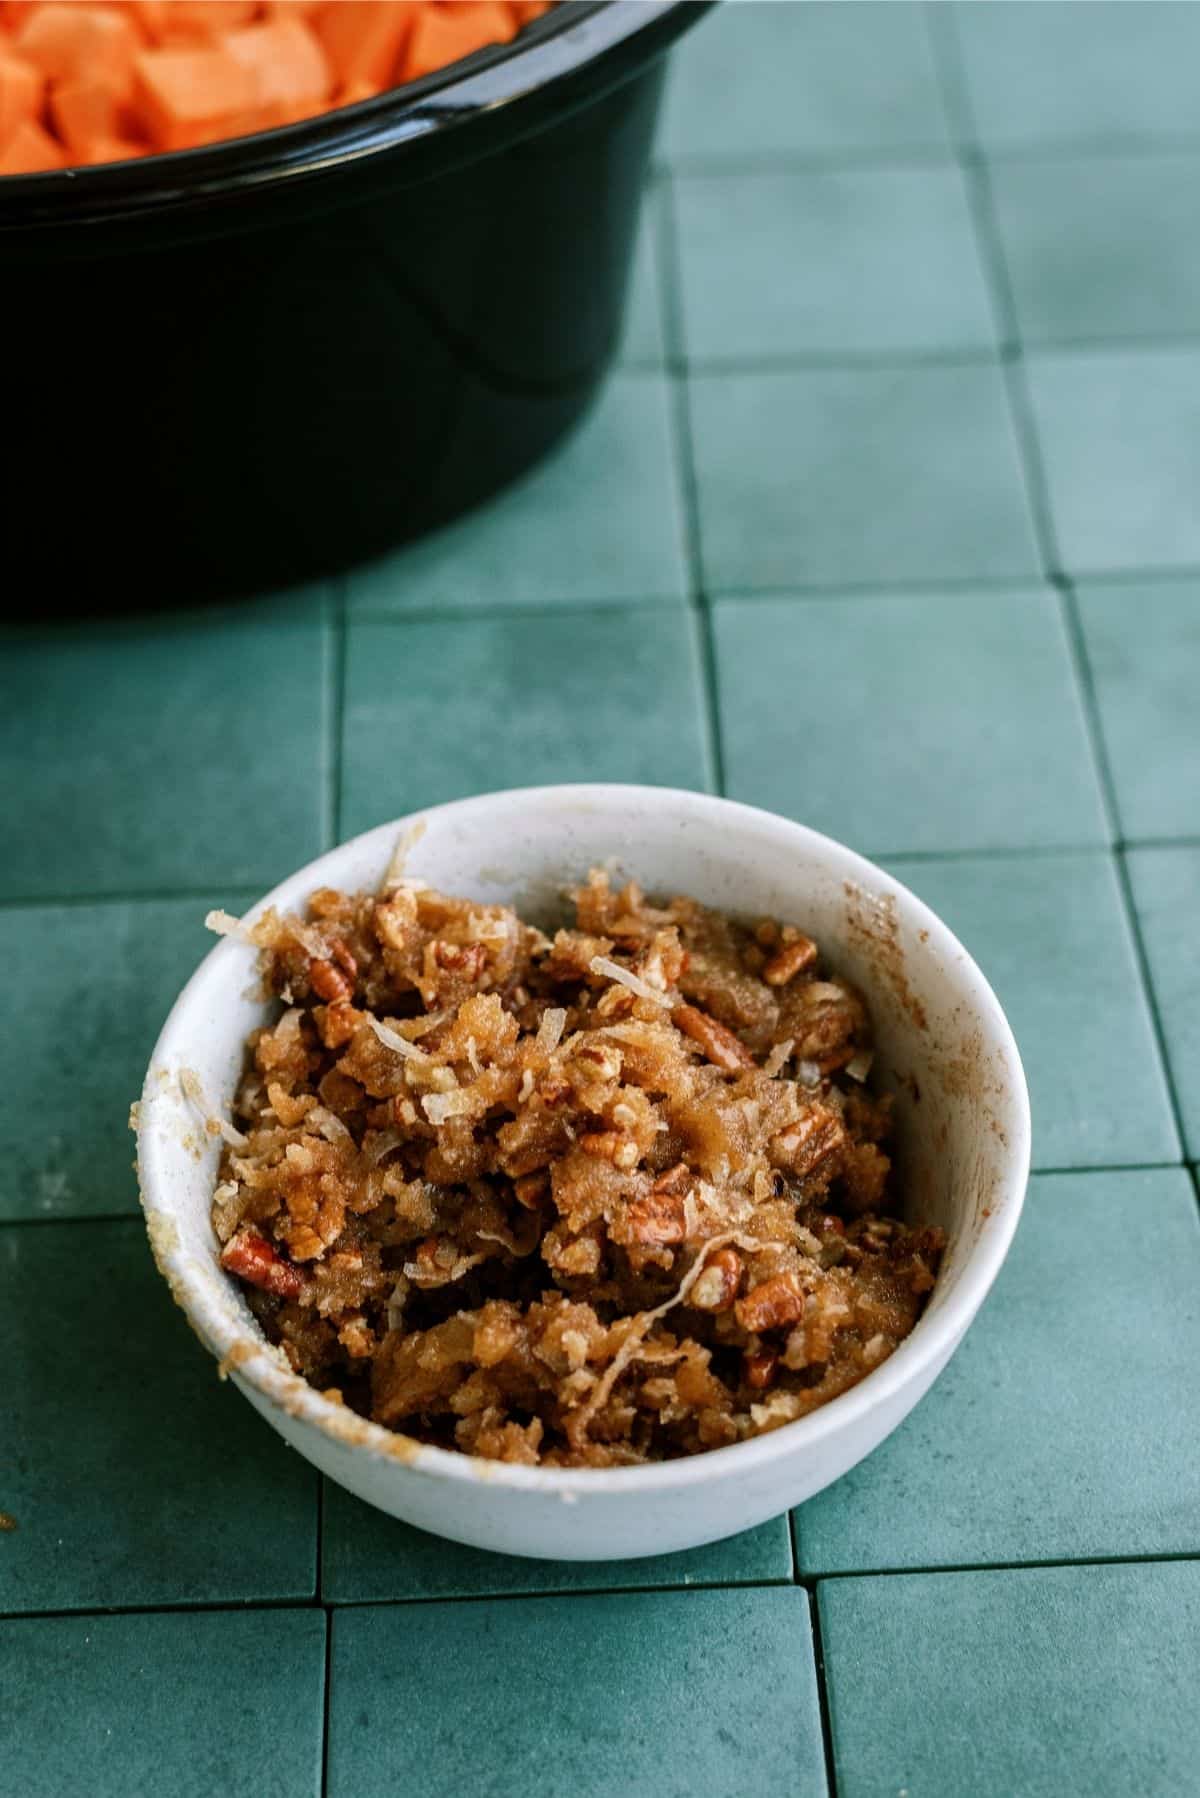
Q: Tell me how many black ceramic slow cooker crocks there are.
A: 1